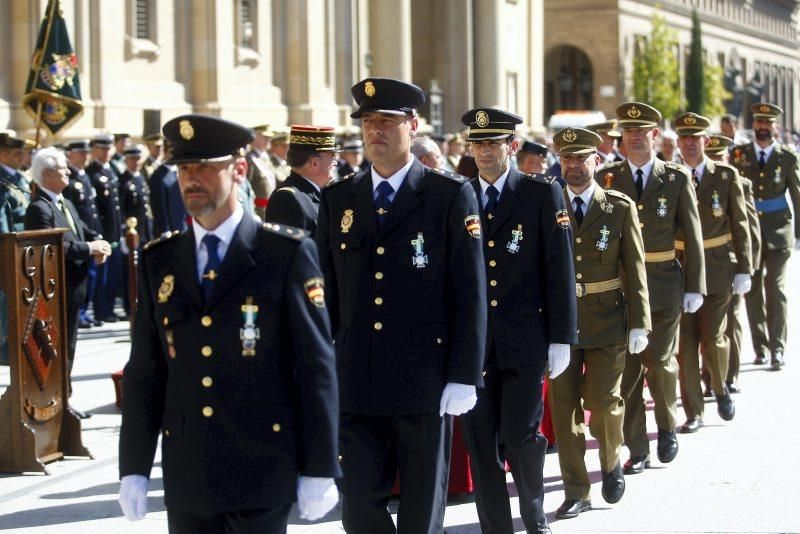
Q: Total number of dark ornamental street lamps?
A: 2